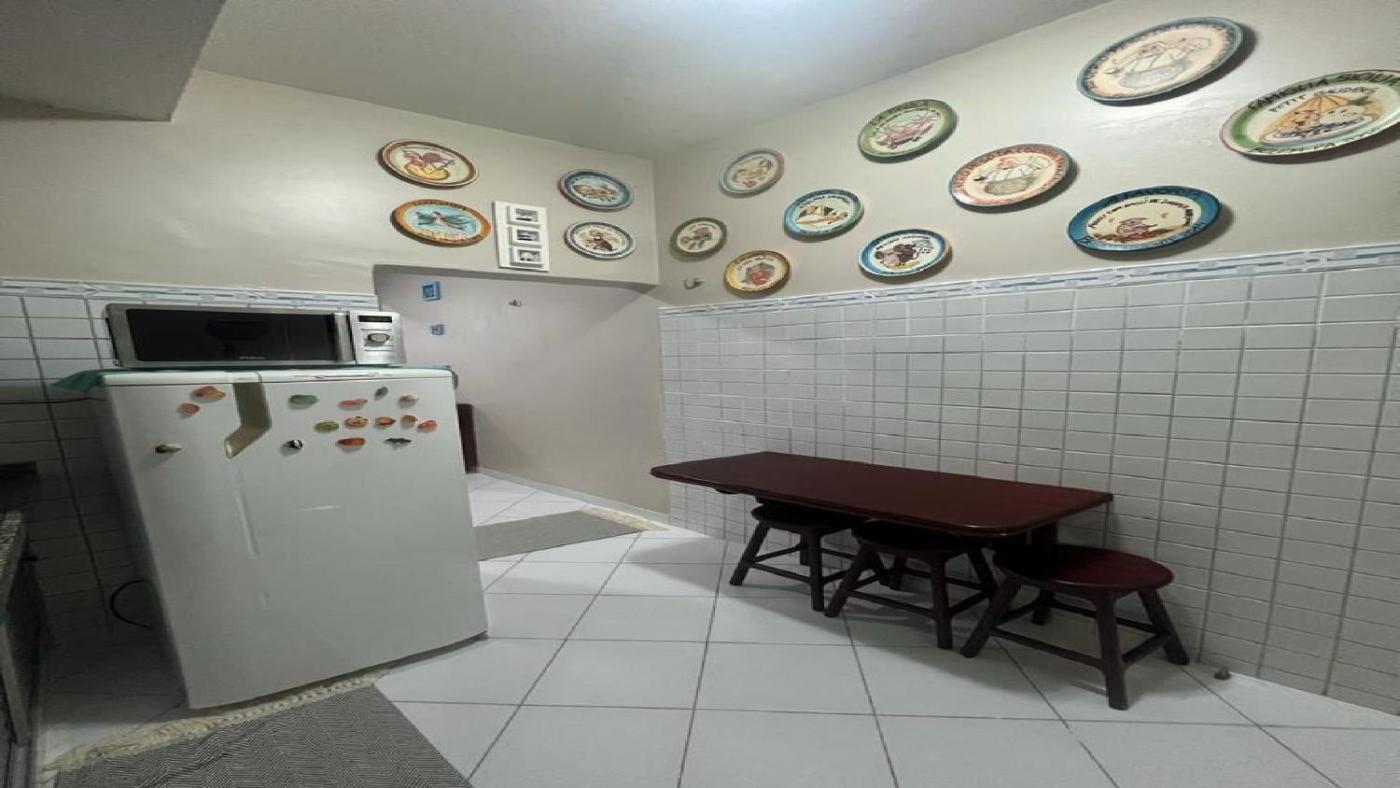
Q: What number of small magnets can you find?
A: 15